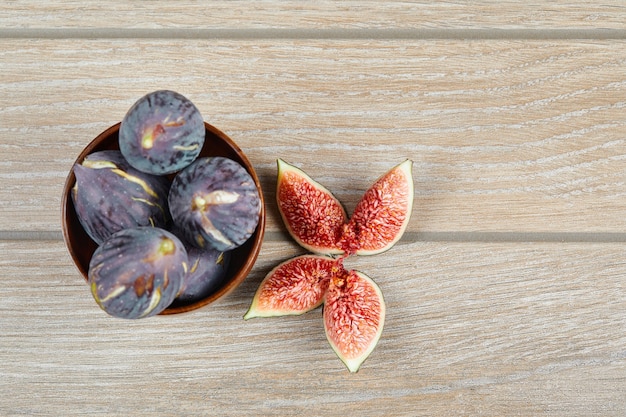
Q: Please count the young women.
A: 0